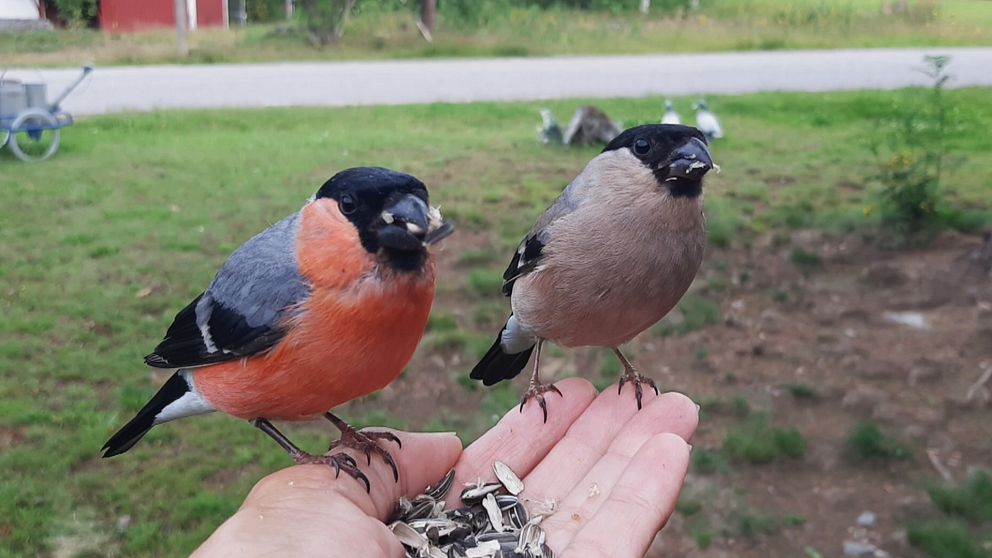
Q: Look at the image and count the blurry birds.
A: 2